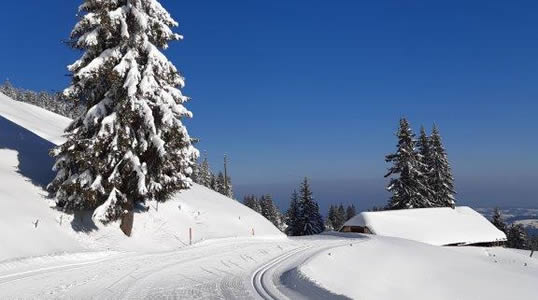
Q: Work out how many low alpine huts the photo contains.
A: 1